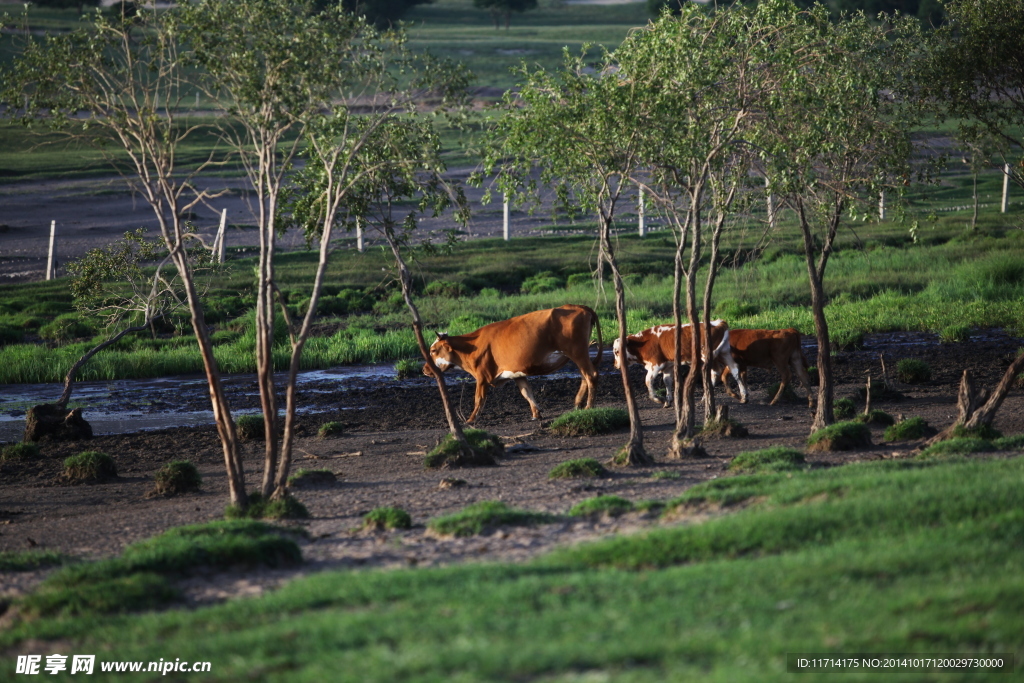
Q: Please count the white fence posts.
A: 8